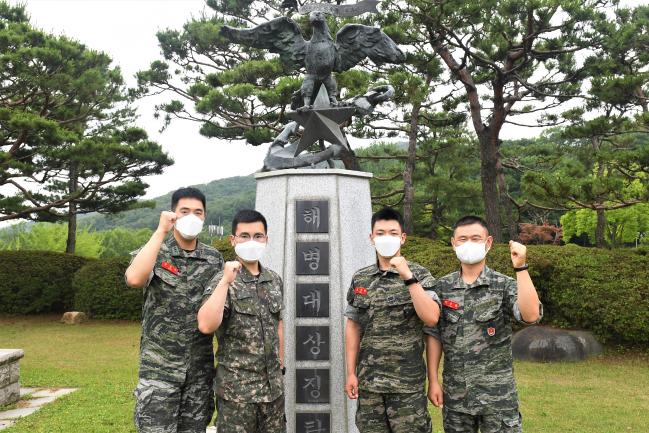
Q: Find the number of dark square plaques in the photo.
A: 6